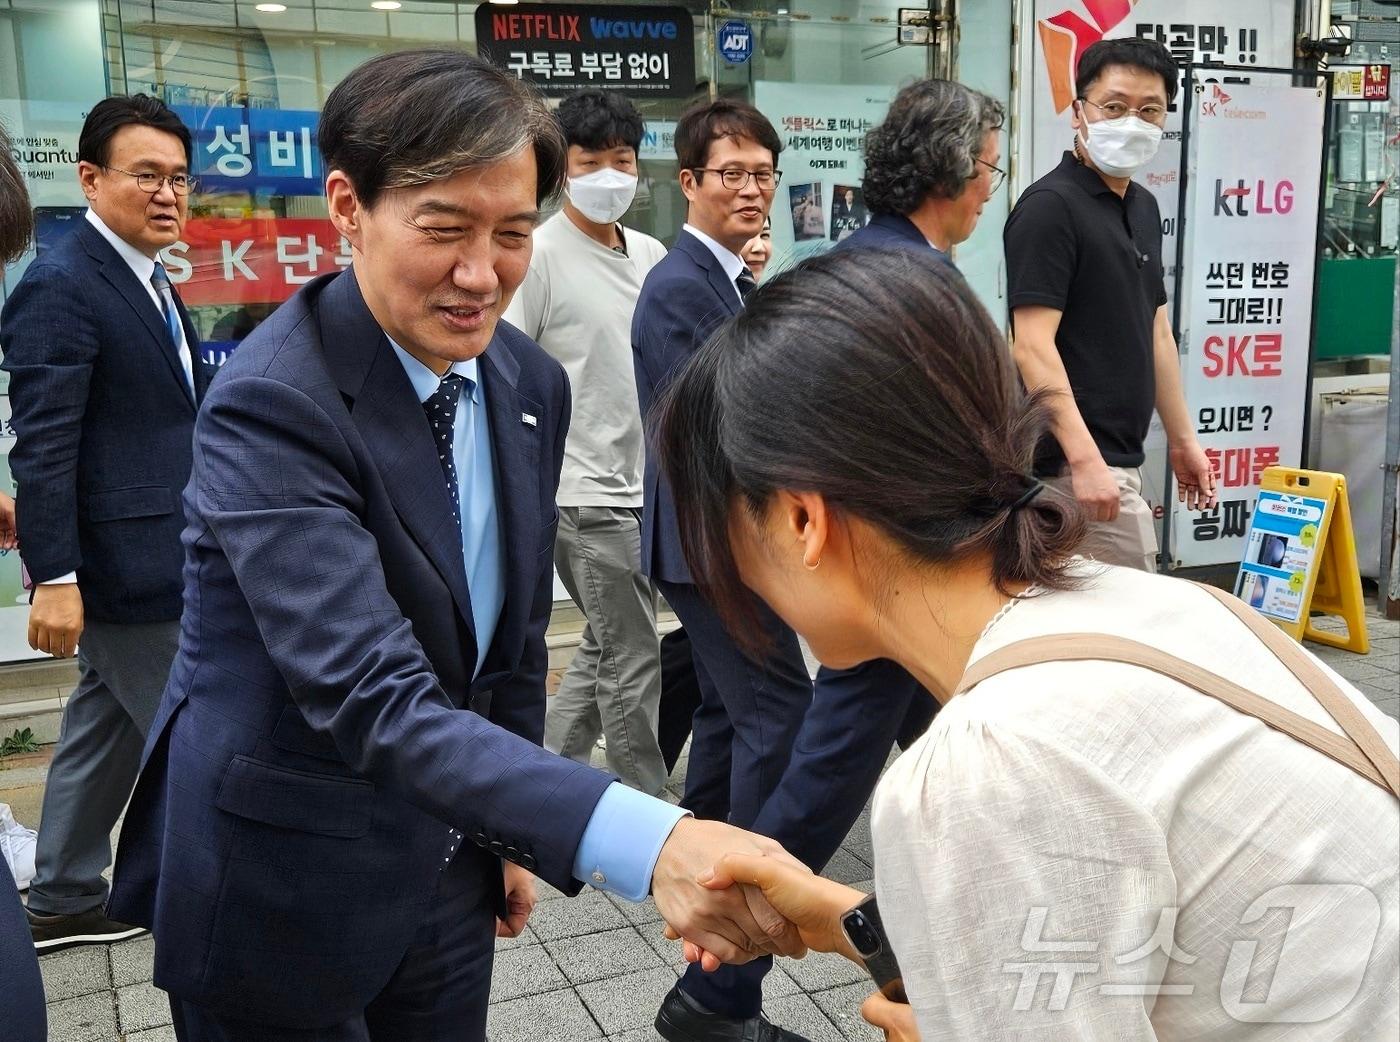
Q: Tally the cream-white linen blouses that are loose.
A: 1